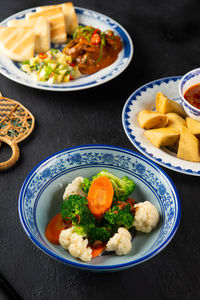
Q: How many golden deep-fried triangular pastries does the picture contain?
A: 6